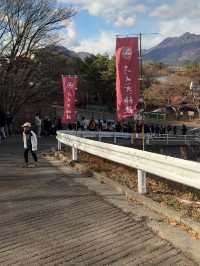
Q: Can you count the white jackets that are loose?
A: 1